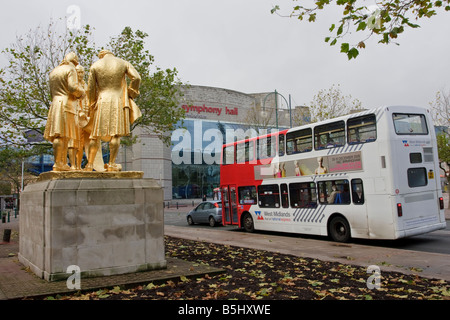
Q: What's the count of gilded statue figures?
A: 3